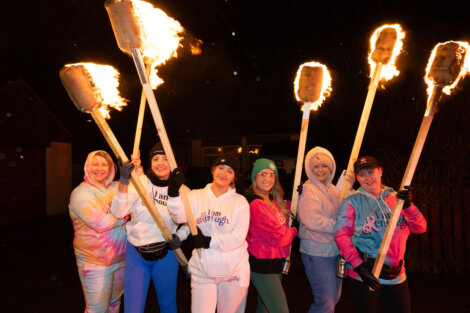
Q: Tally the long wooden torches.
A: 6